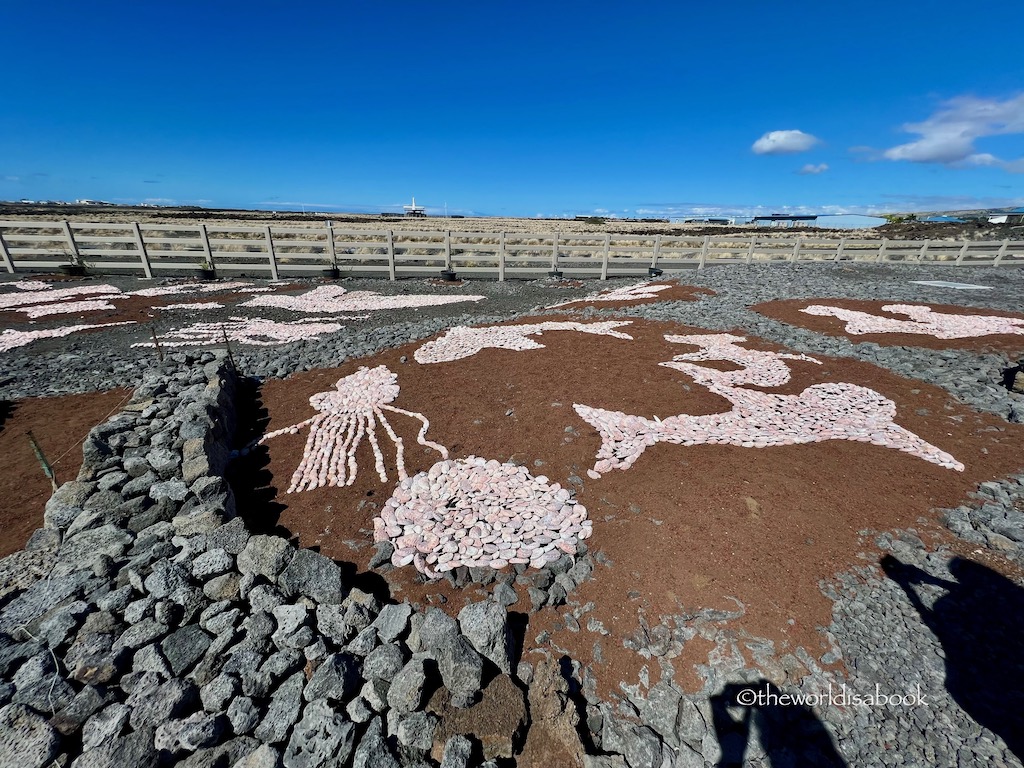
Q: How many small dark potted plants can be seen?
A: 6